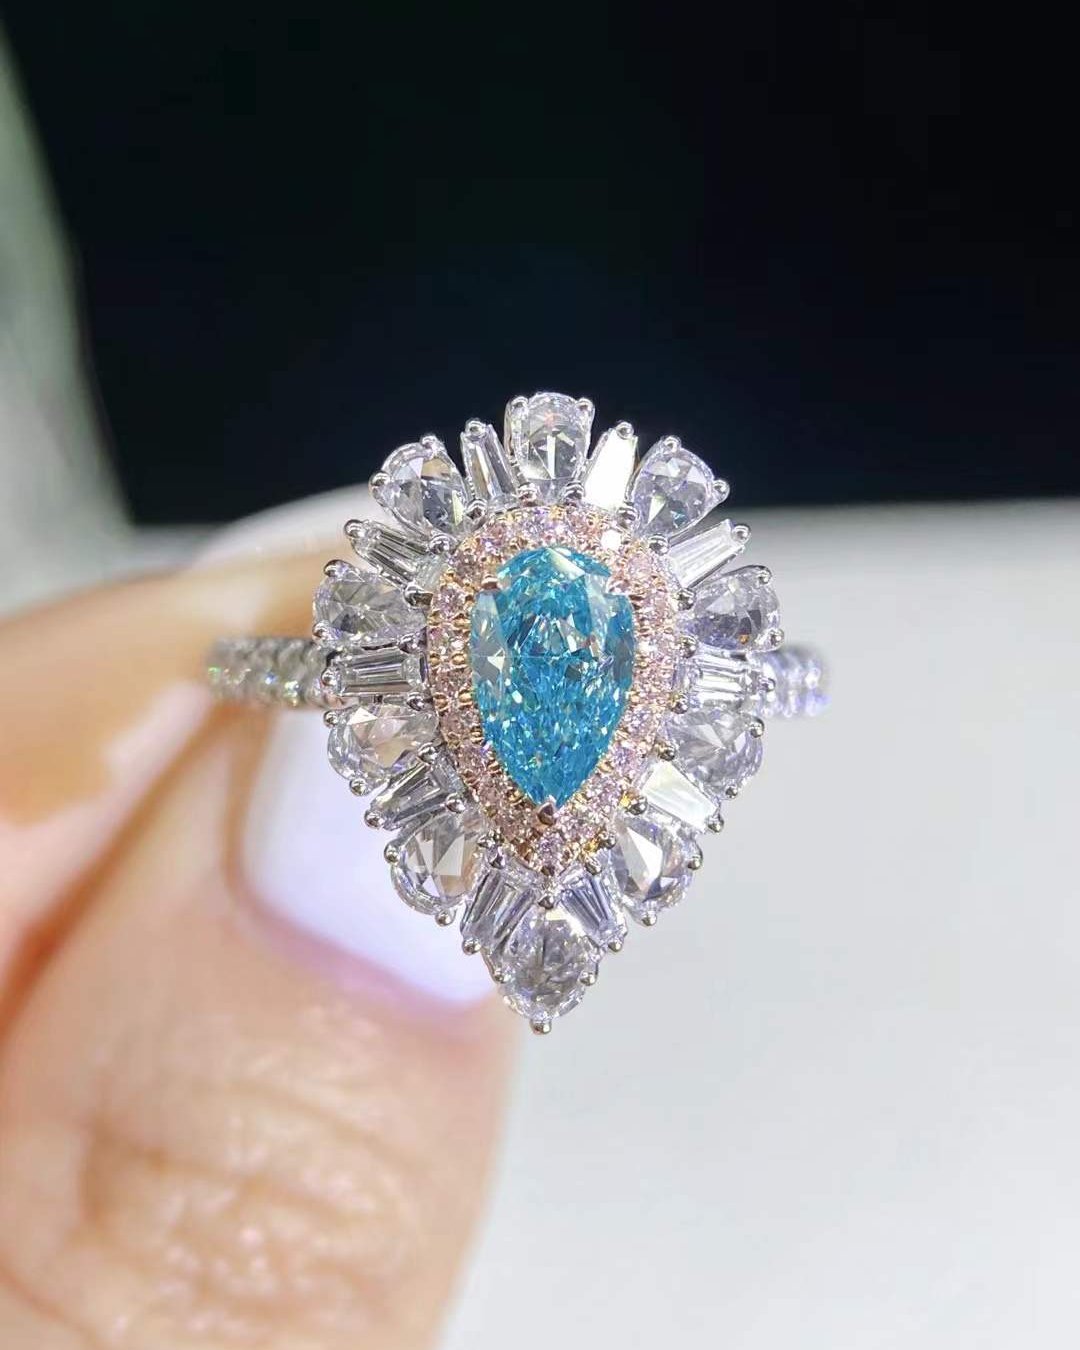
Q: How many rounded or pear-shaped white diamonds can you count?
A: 10